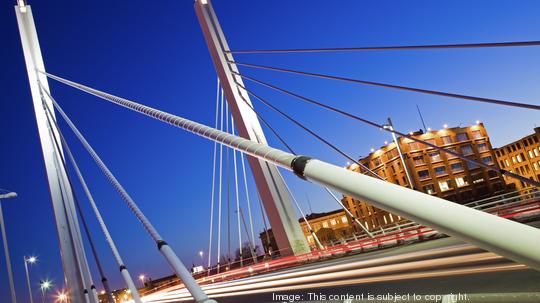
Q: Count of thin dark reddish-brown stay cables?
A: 5